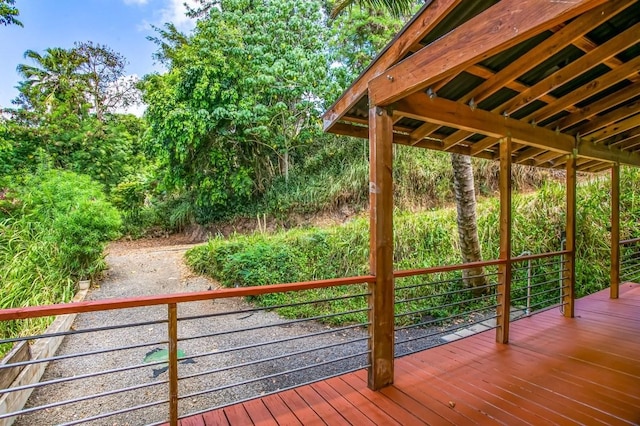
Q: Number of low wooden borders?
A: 1